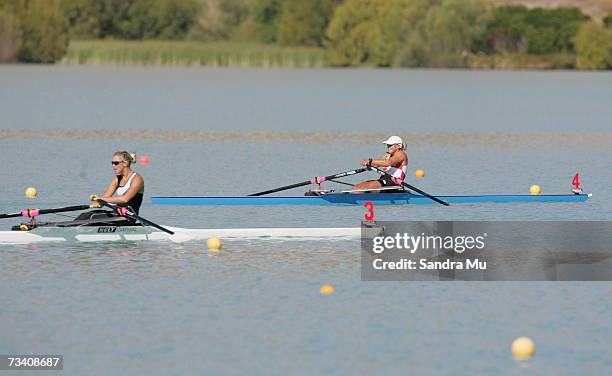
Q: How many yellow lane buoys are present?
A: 6